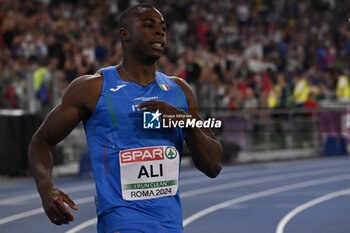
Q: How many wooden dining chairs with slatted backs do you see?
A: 0